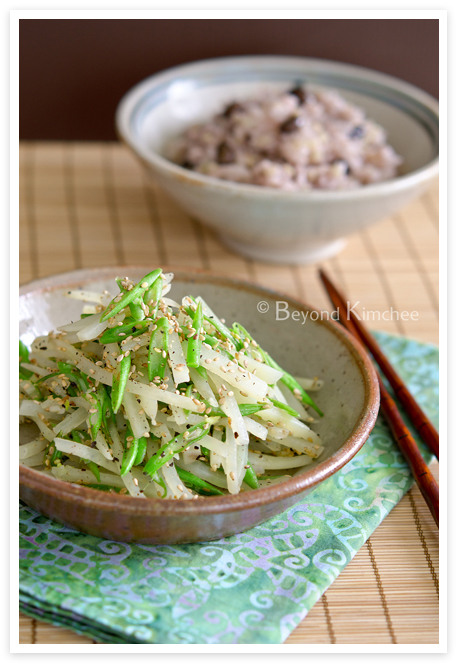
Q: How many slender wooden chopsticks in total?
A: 2